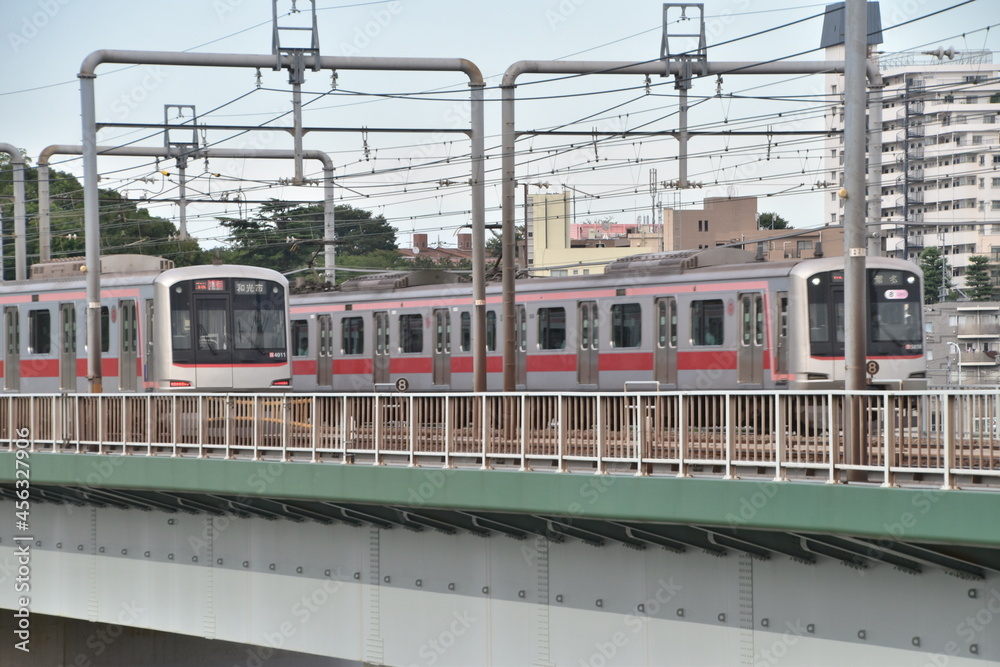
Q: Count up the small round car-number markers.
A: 2